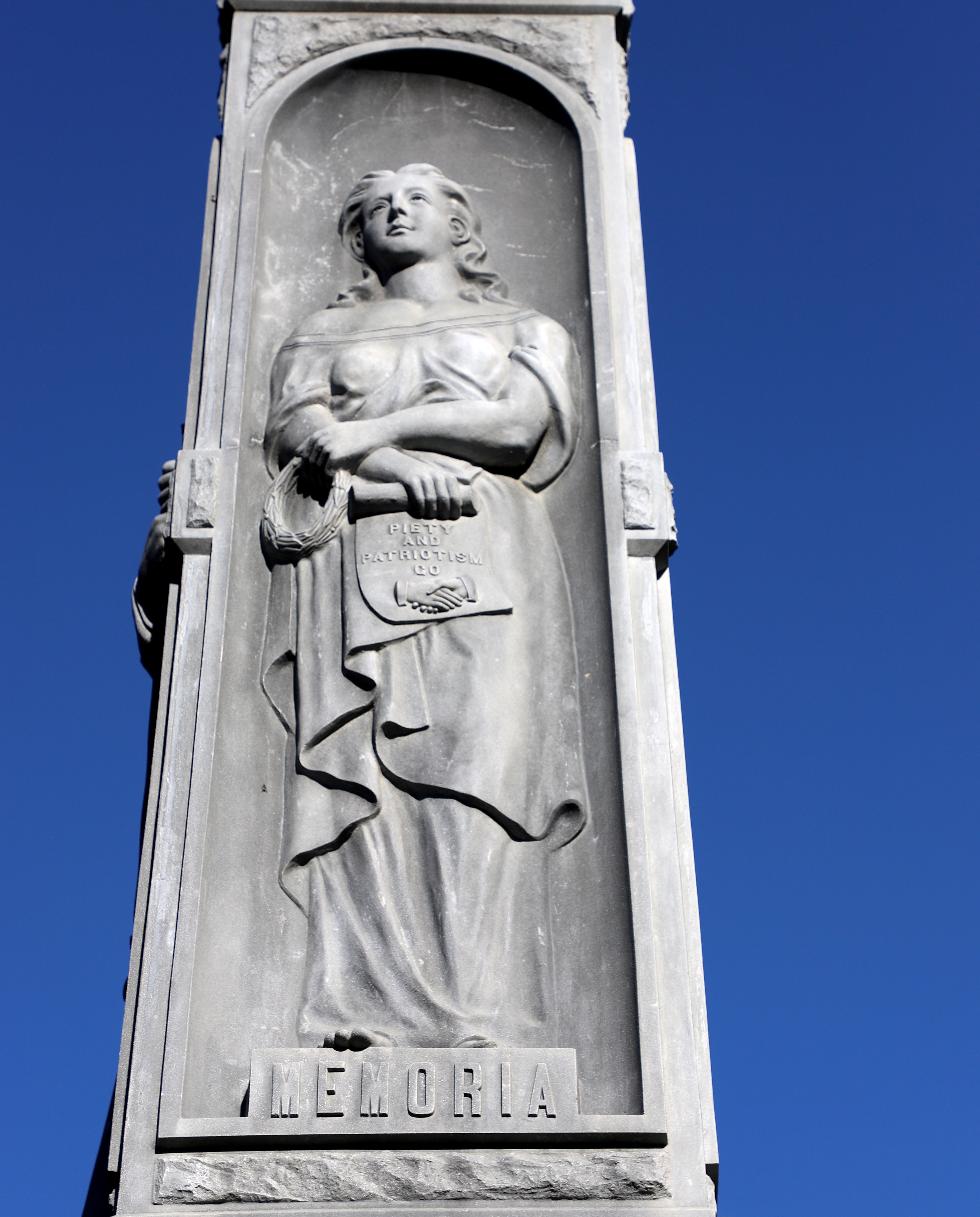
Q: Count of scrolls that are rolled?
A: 1